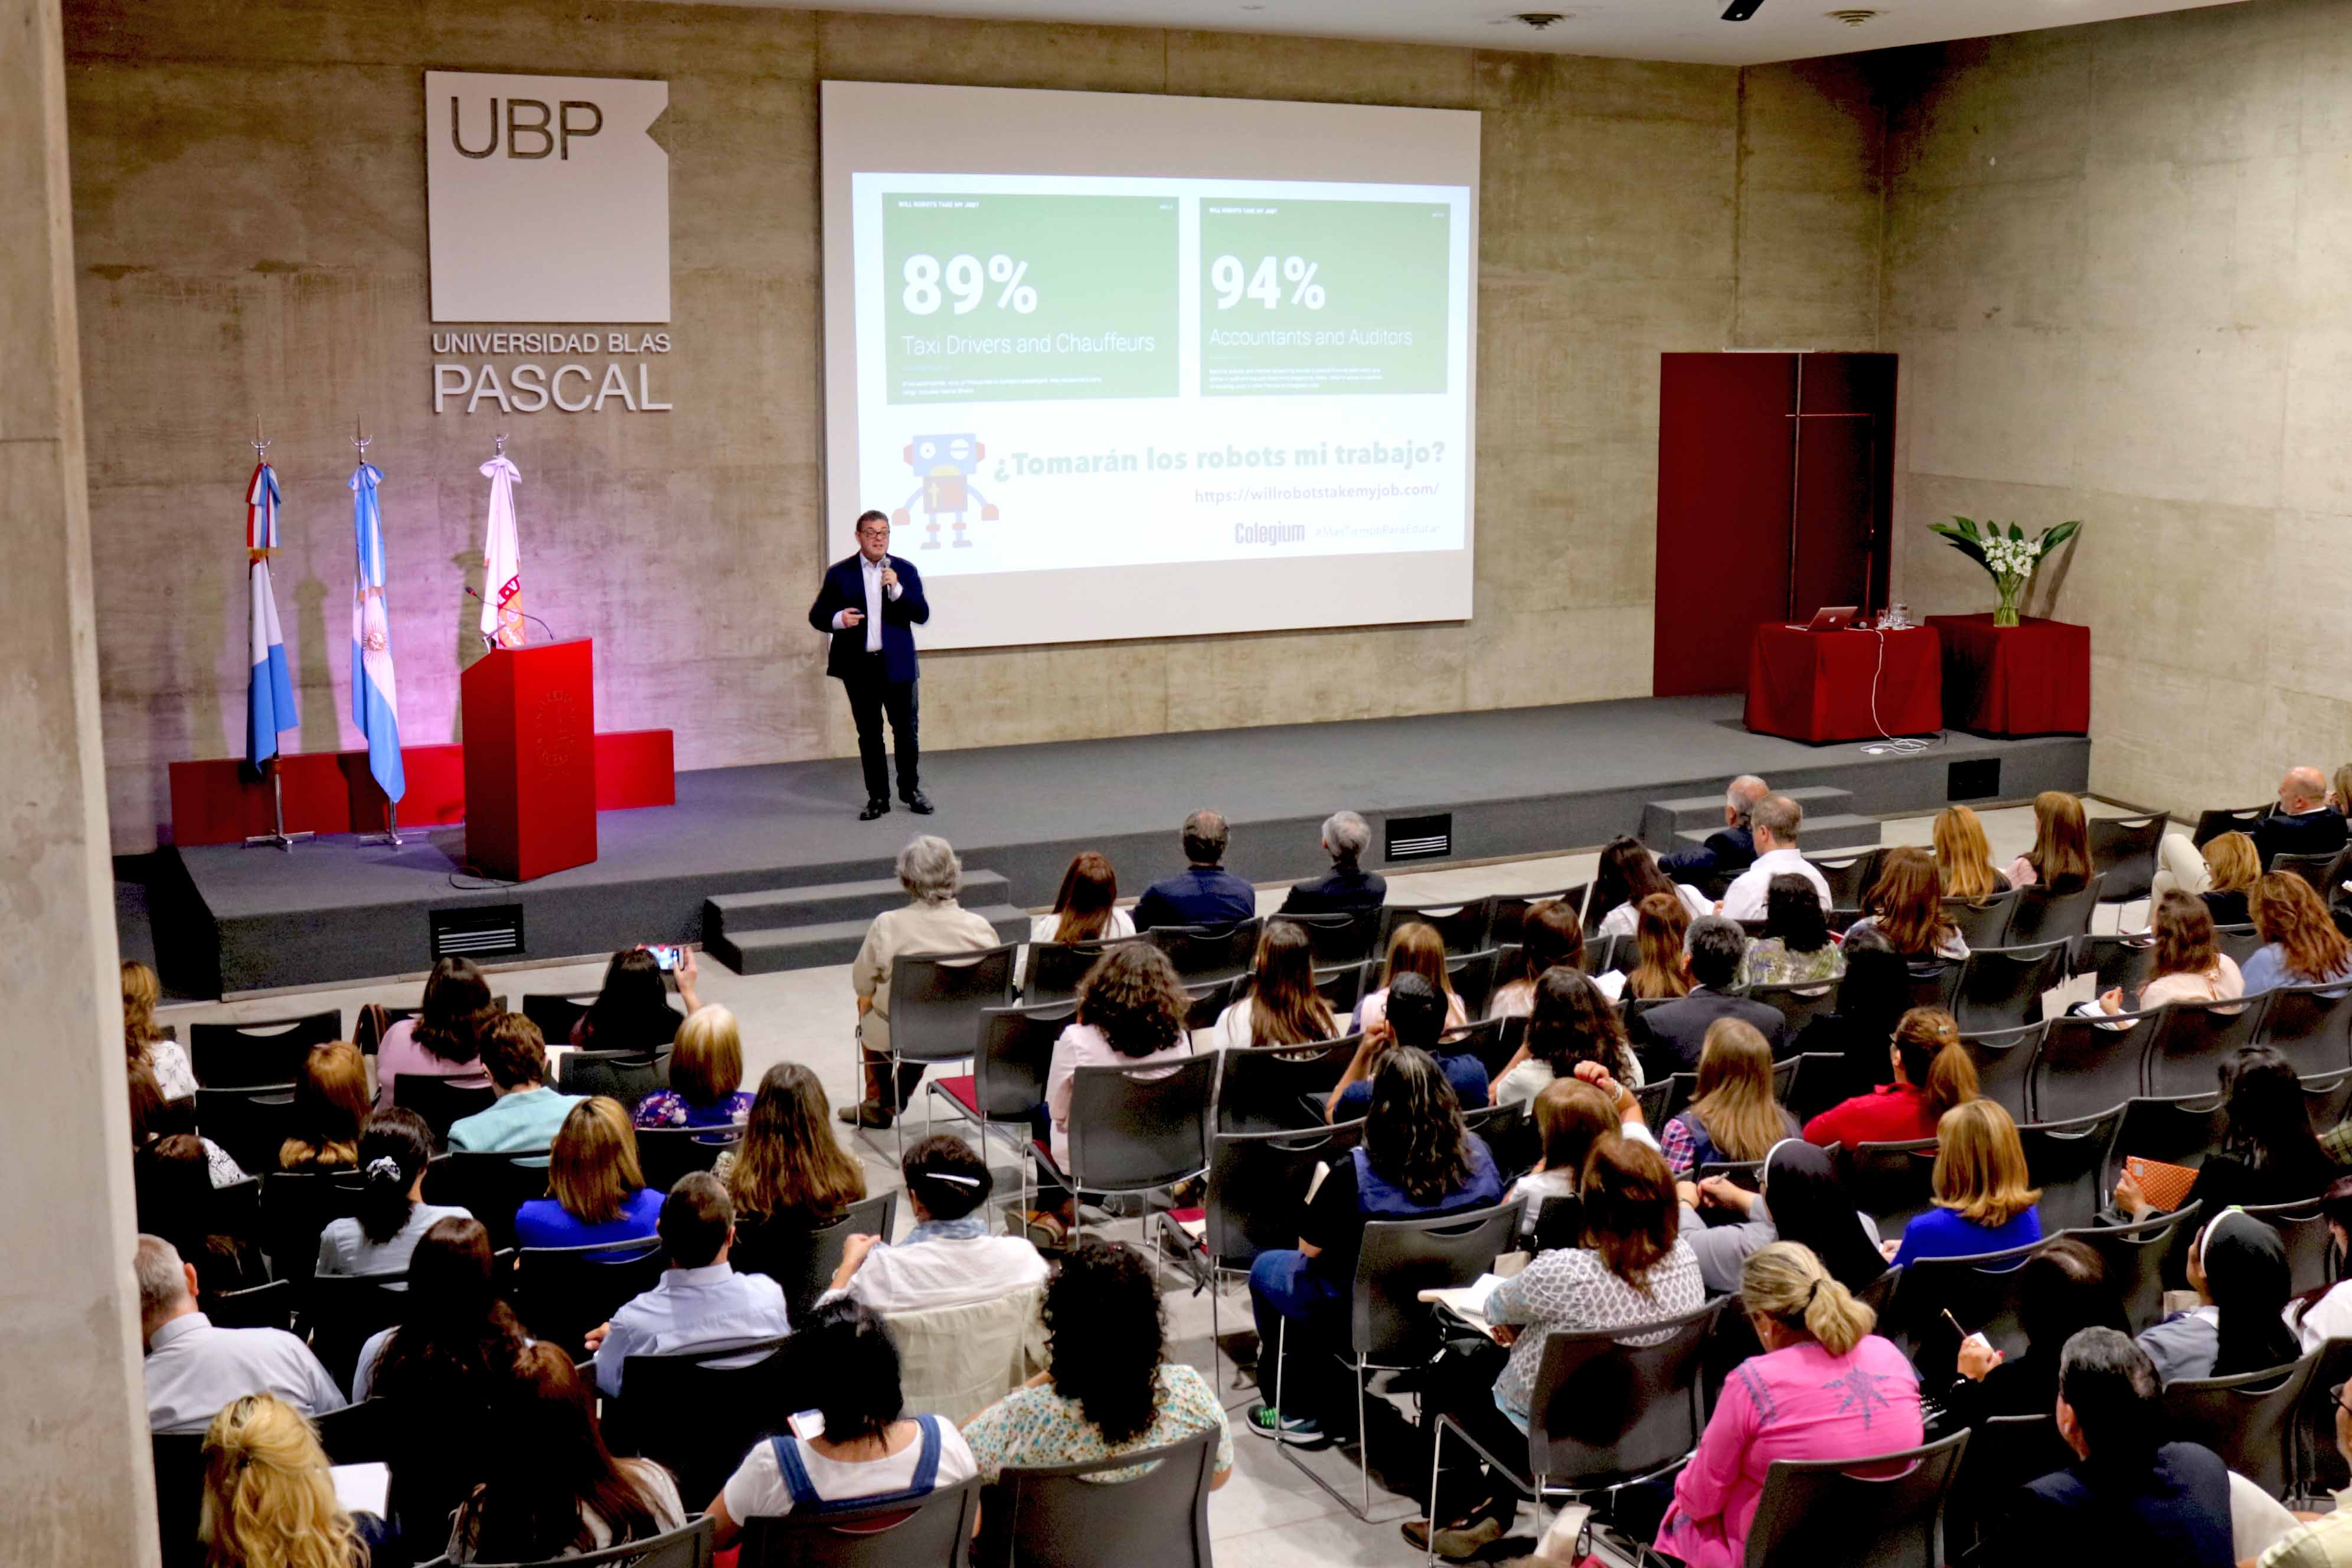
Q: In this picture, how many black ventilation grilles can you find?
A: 3